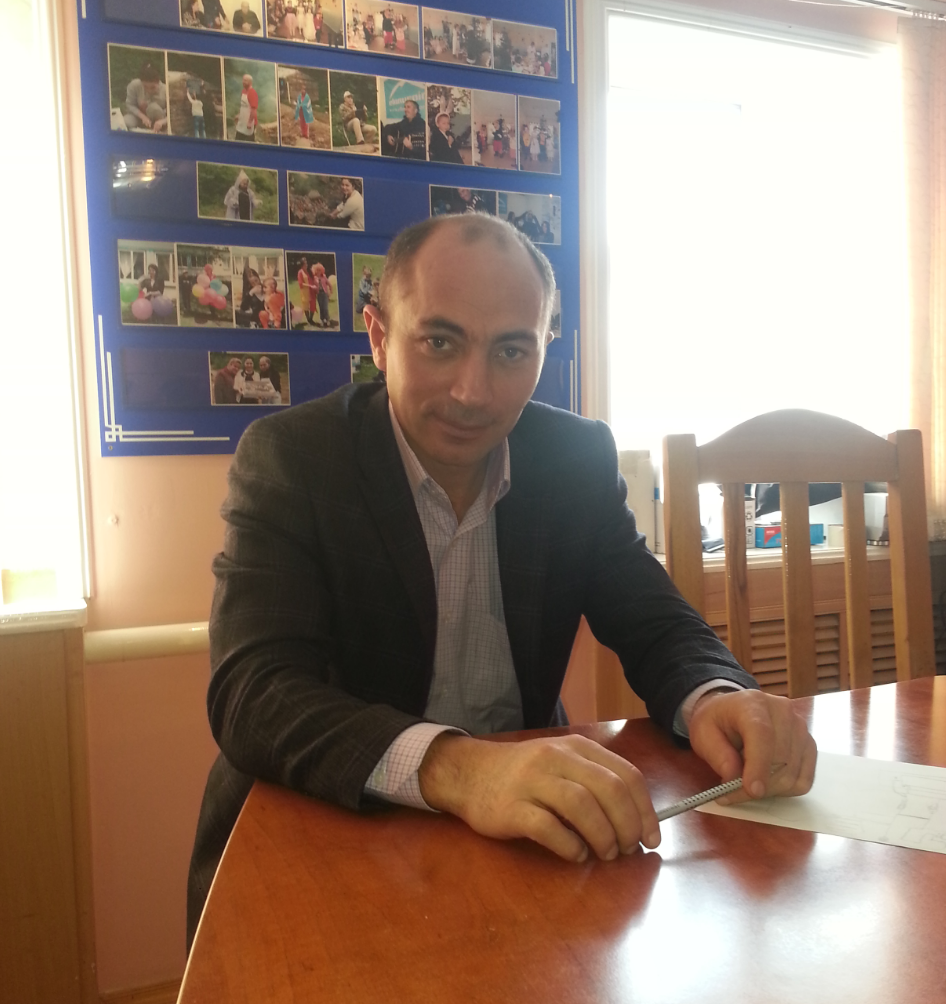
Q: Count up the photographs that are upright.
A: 14